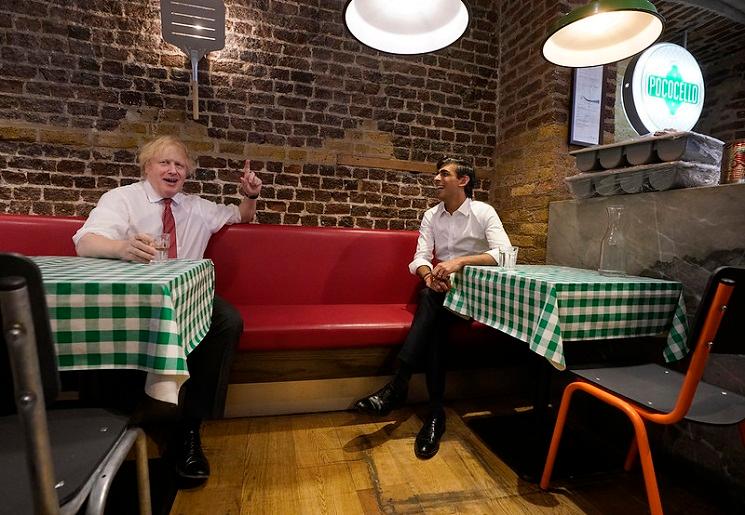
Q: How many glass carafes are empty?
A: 1